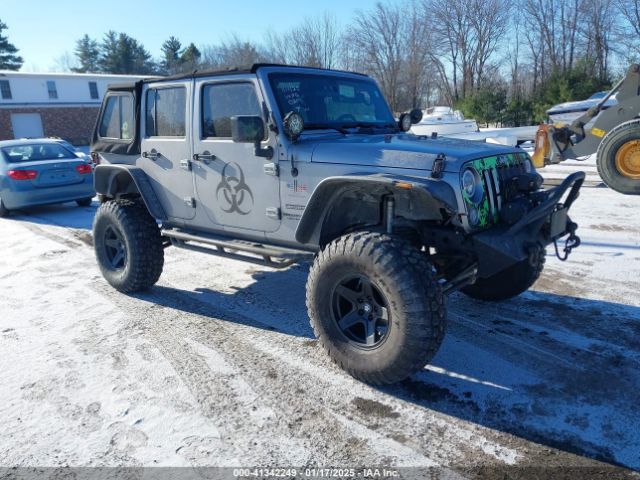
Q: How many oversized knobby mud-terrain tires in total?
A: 3